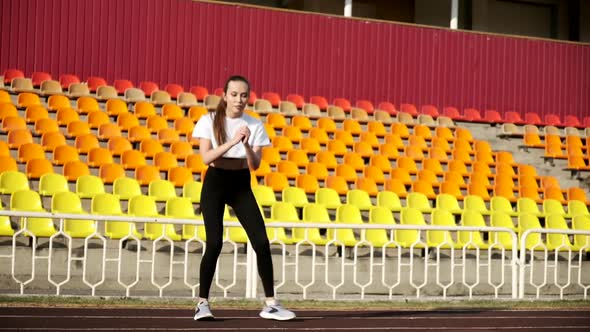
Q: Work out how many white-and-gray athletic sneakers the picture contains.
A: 2